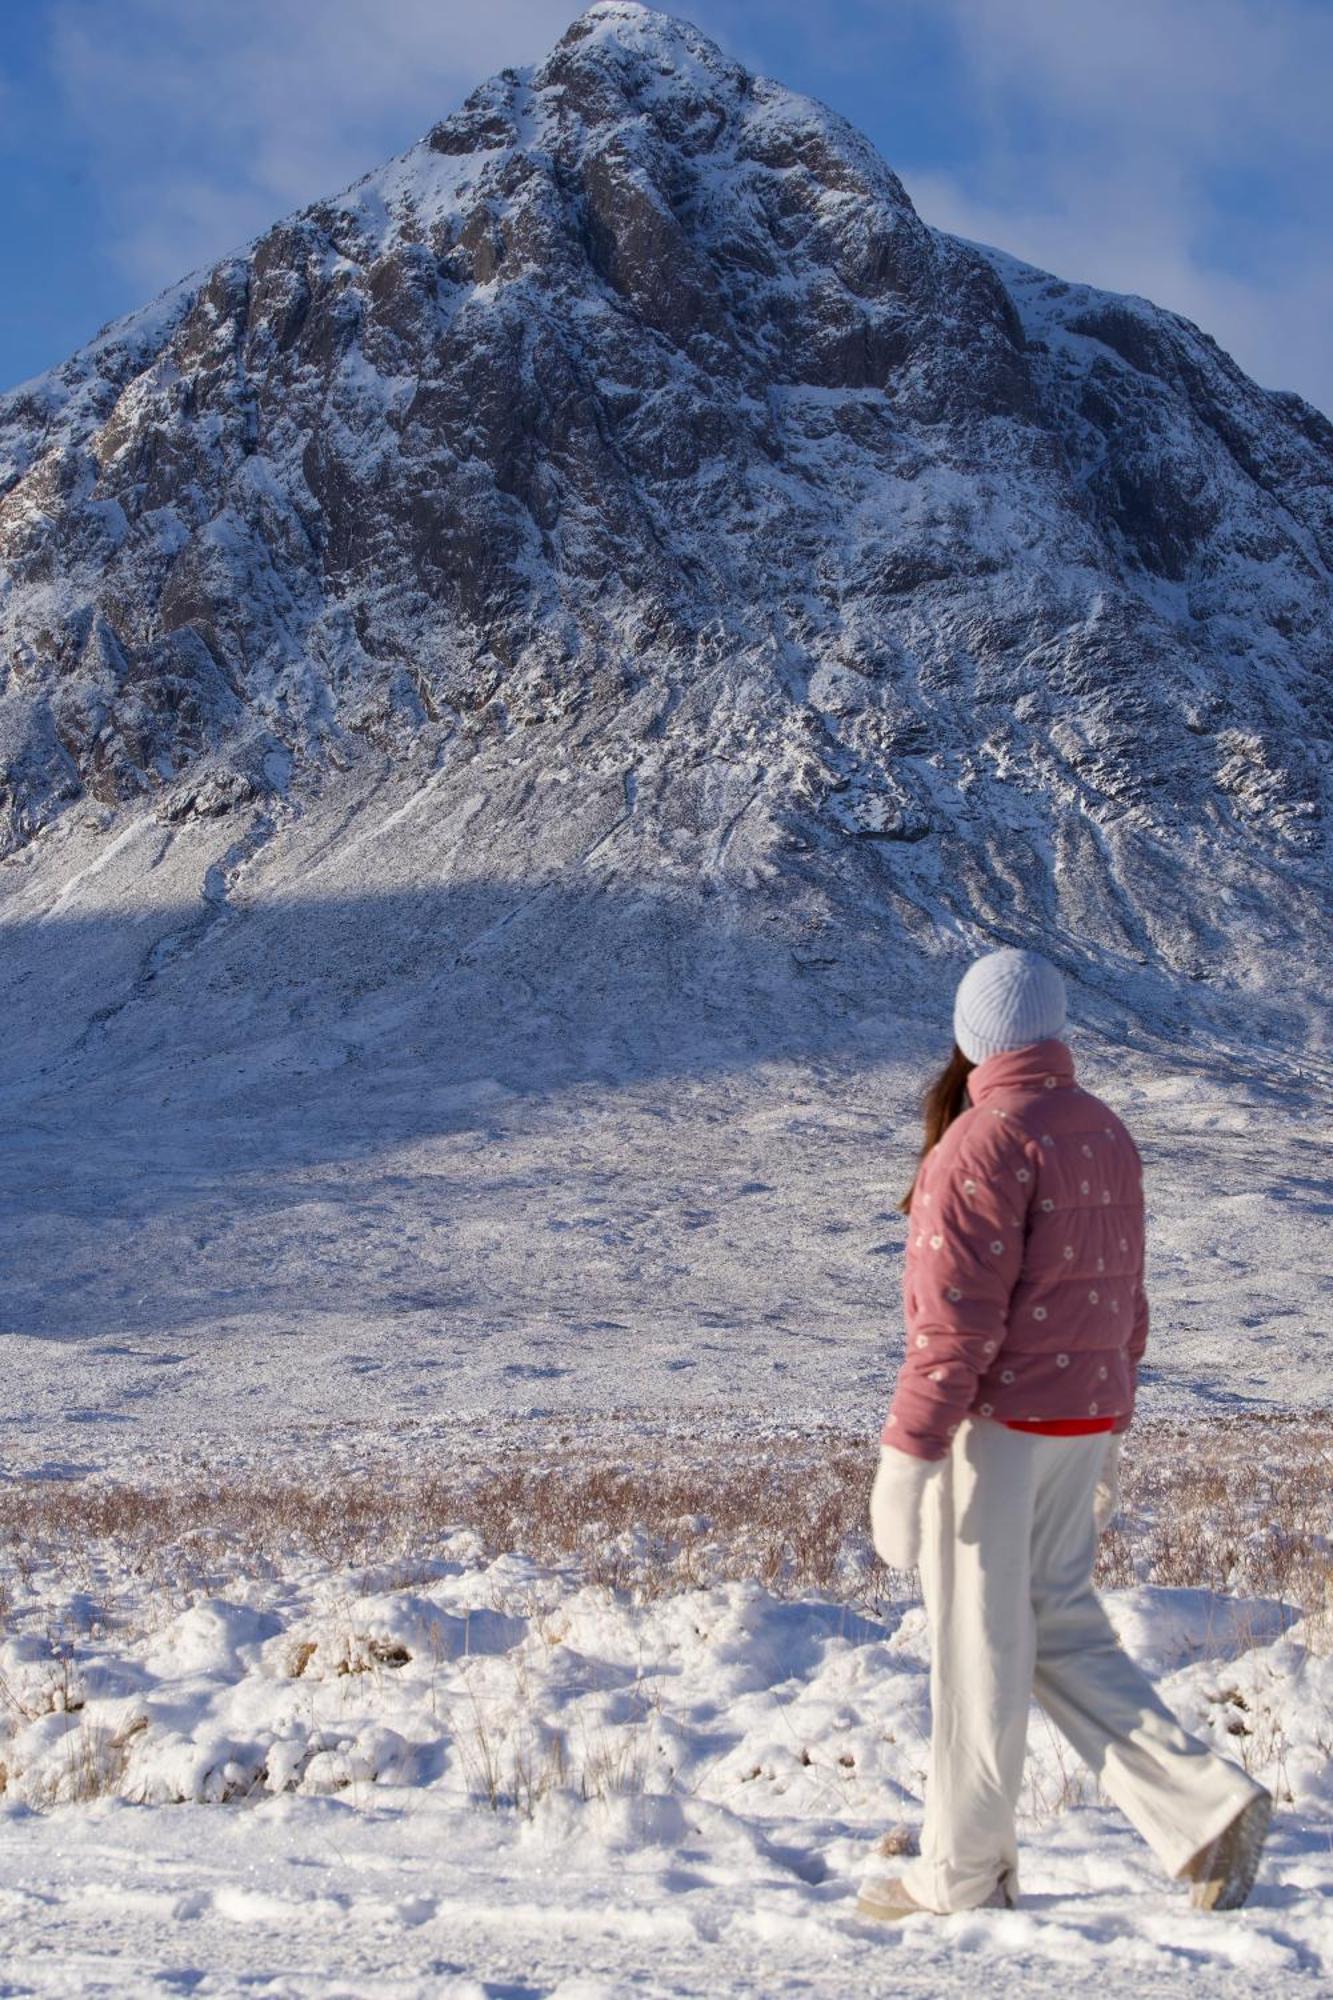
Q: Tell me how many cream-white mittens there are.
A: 2